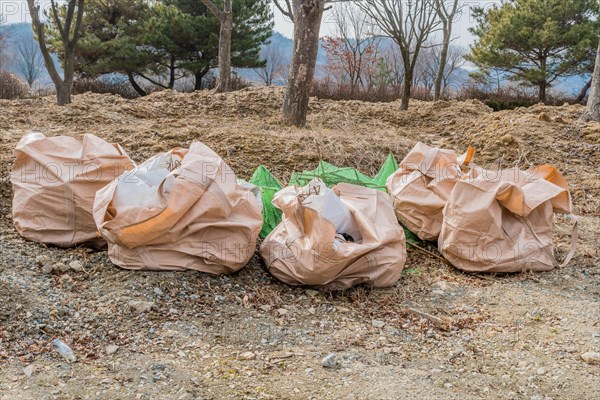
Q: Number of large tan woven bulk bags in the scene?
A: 5